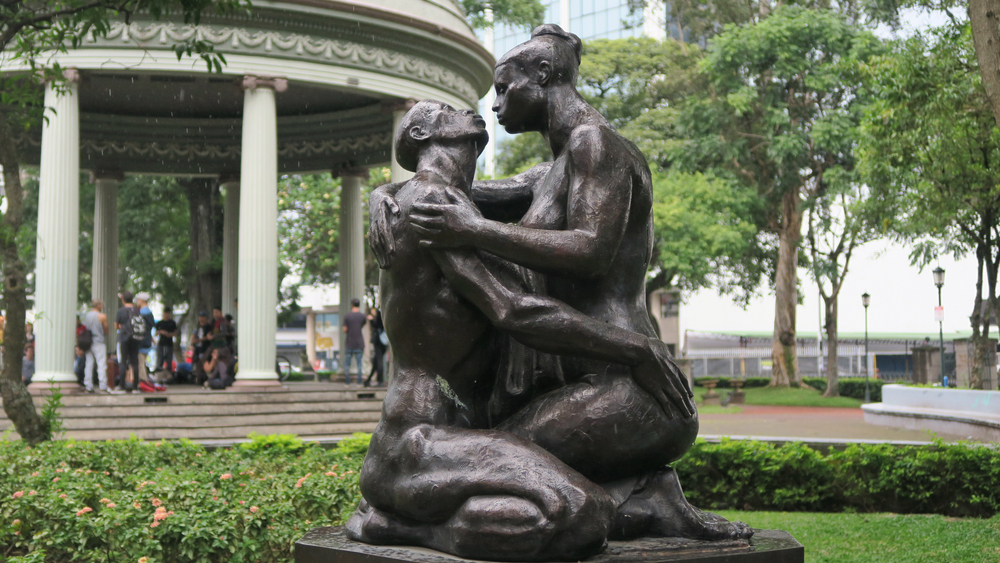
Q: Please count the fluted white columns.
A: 6